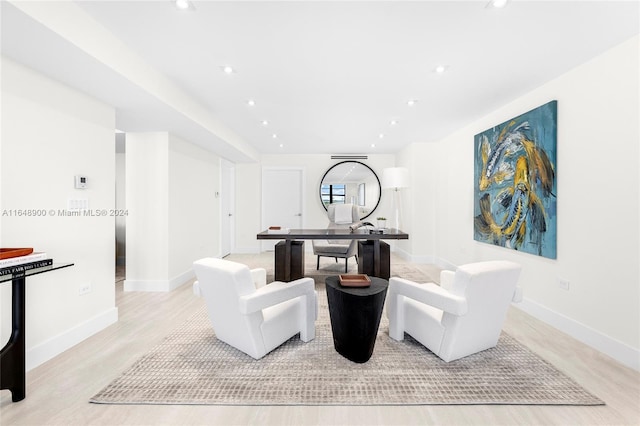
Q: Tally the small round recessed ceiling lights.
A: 12